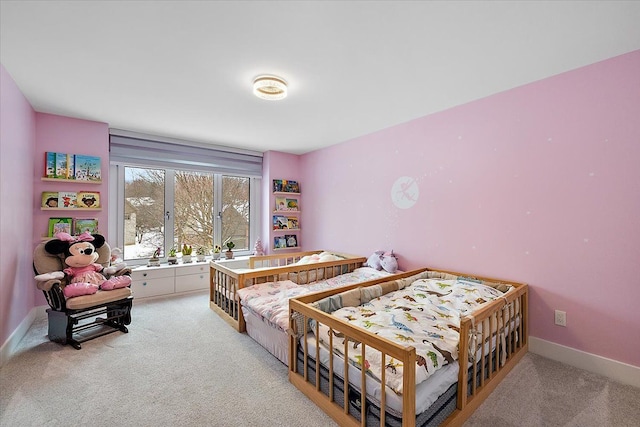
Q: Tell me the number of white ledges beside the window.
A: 7